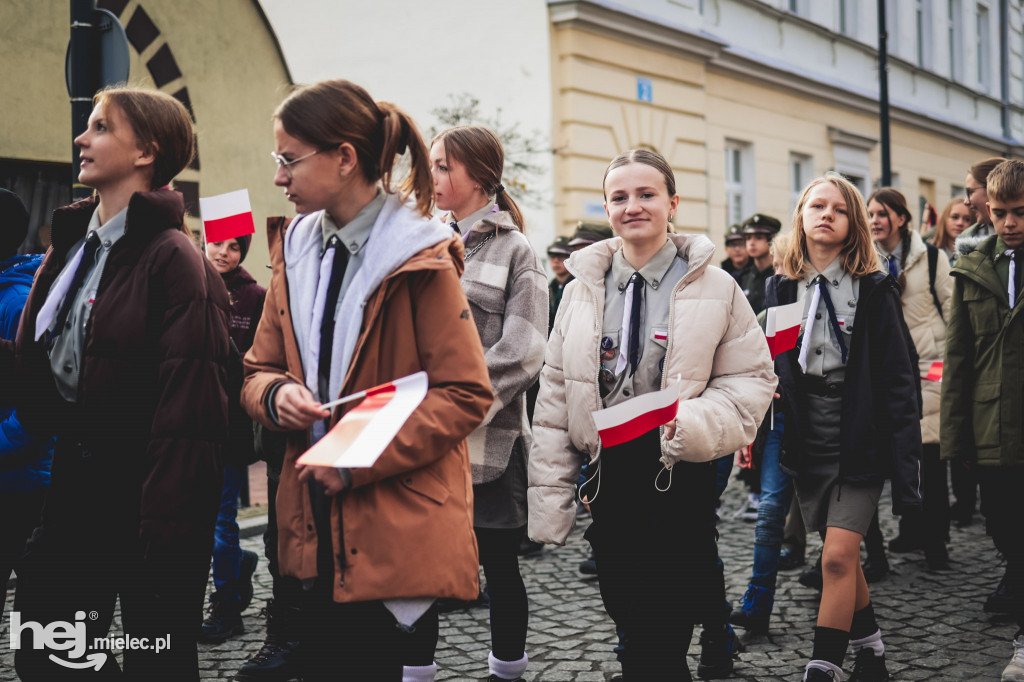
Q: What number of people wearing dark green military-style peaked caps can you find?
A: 4